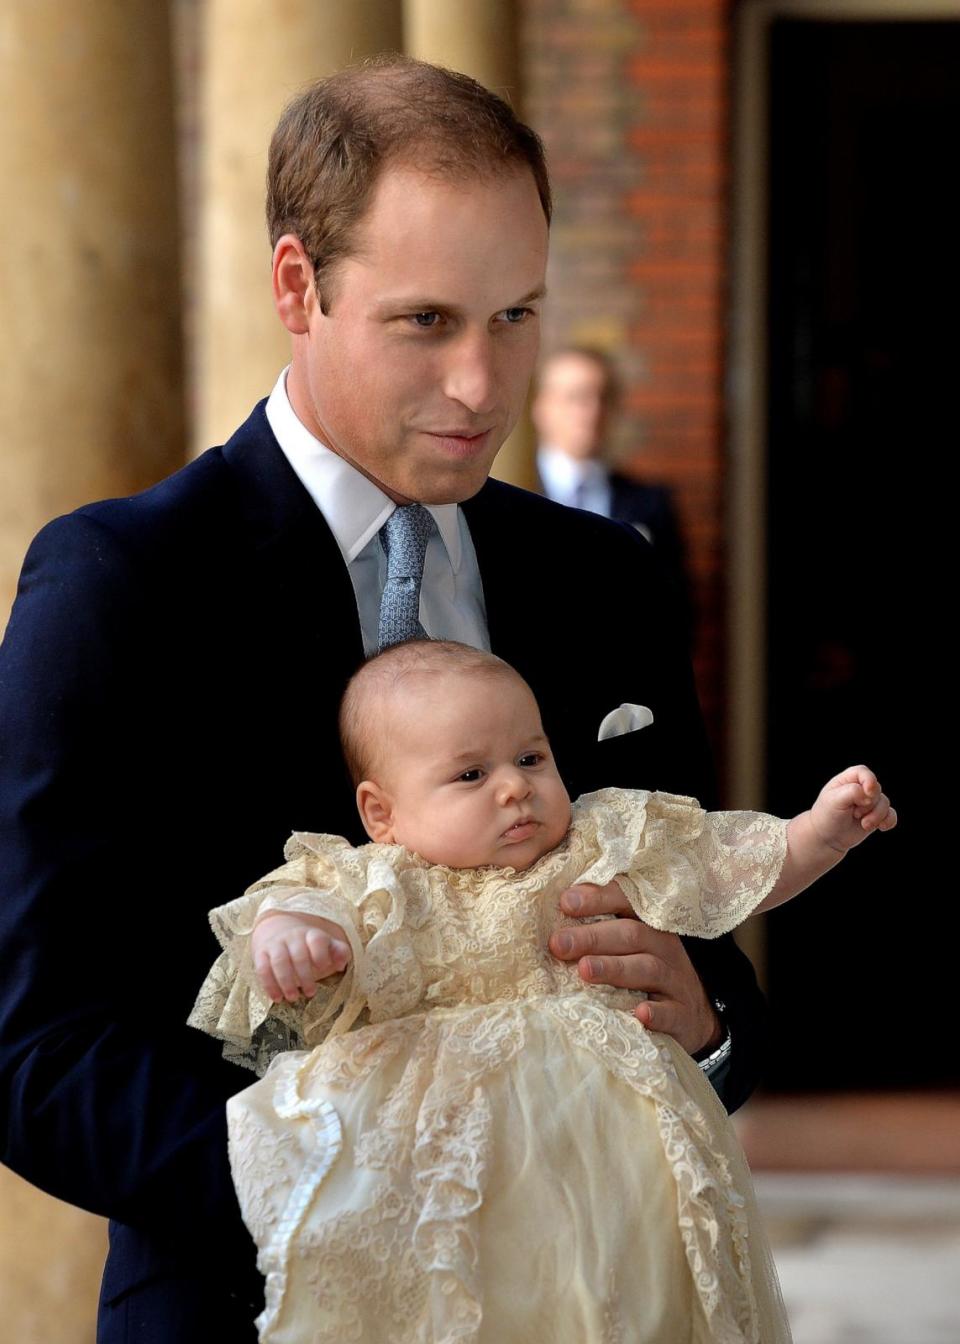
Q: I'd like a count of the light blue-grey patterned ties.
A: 1